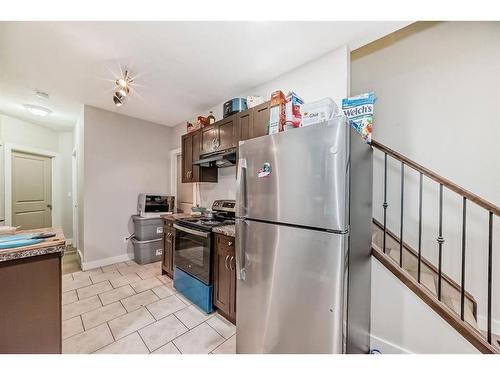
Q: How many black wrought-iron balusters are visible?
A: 6